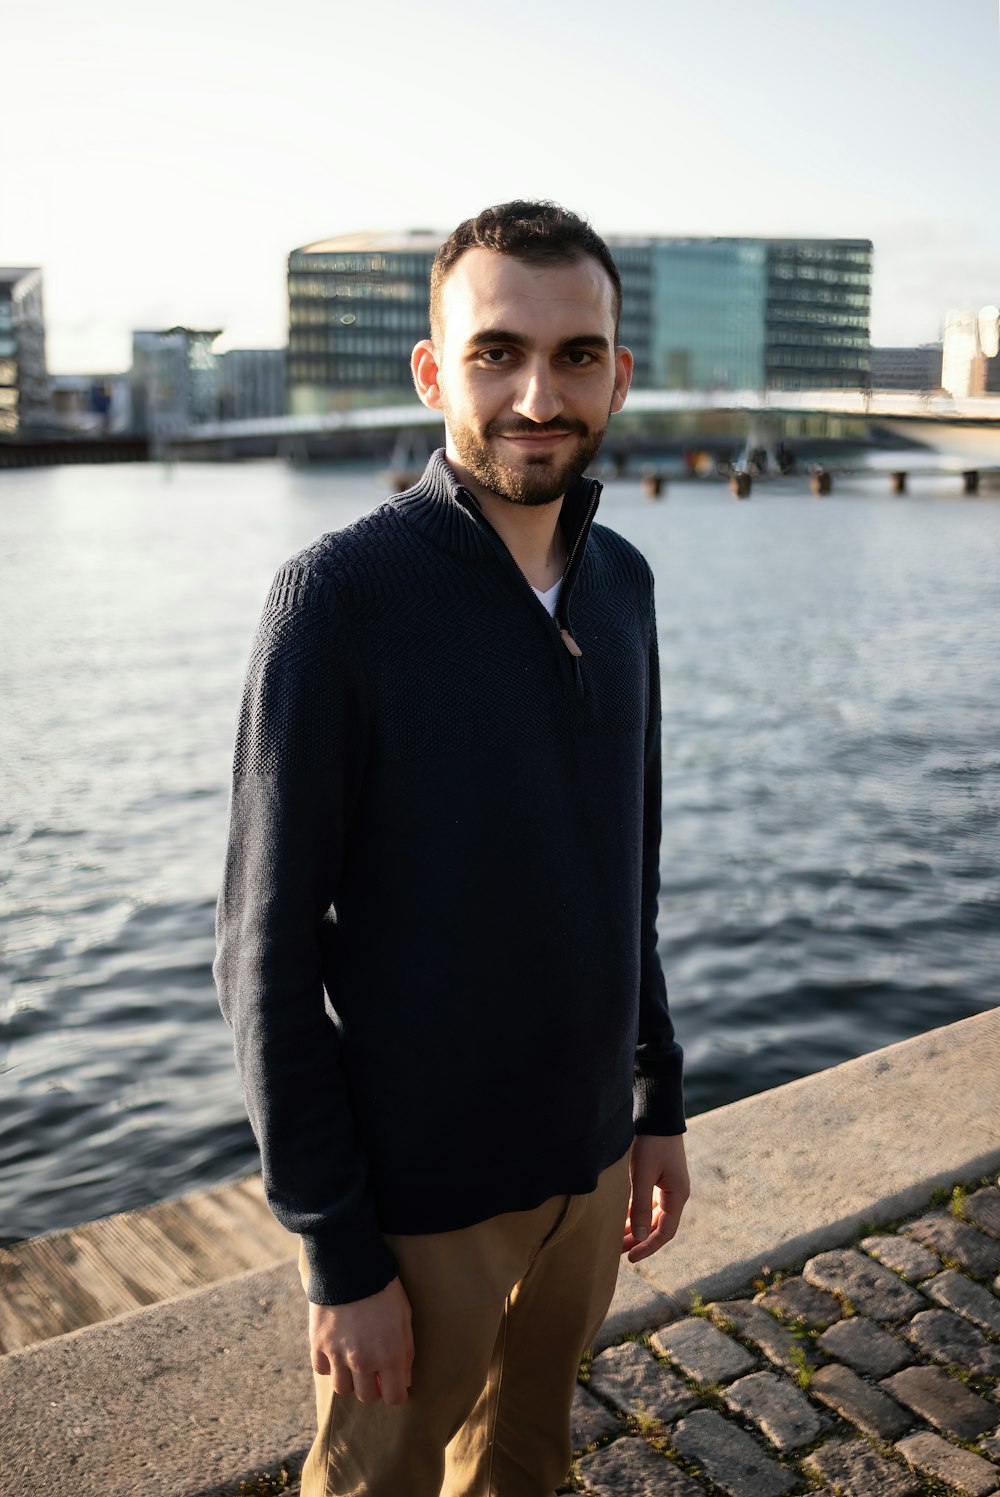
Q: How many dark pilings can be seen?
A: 5